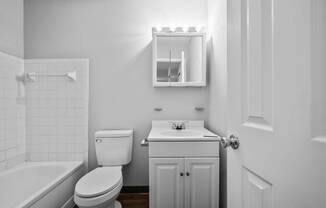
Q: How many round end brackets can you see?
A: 2